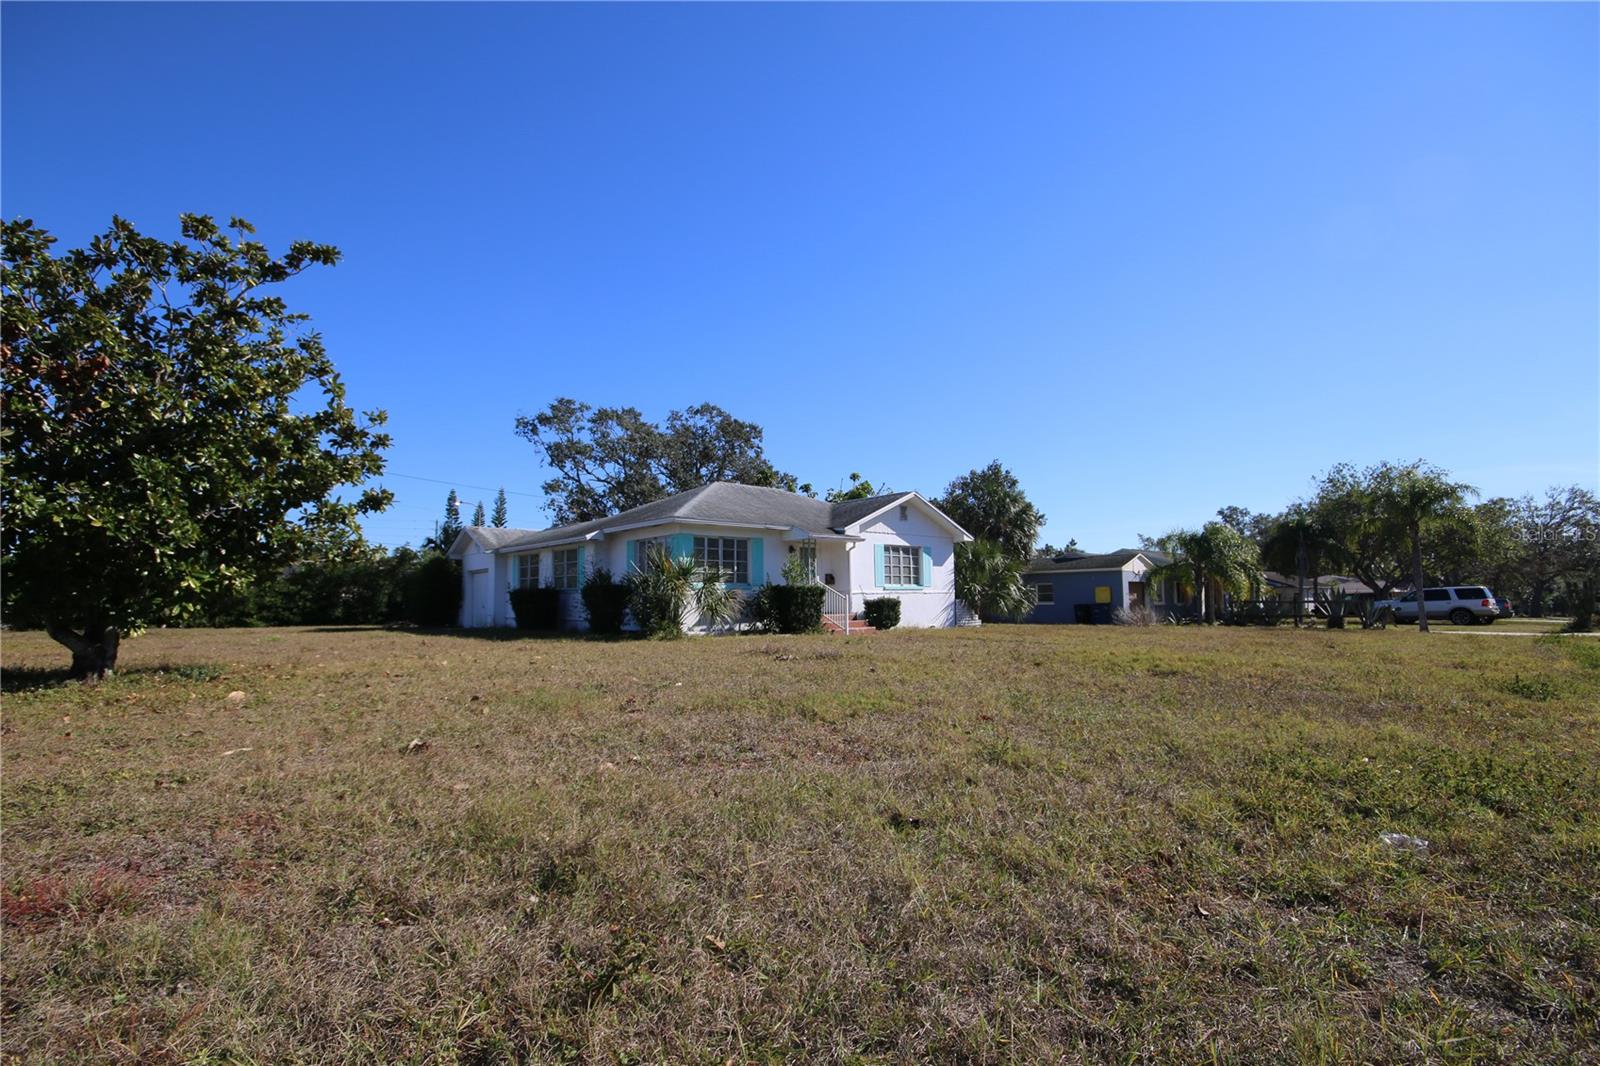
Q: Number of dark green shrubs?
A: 4